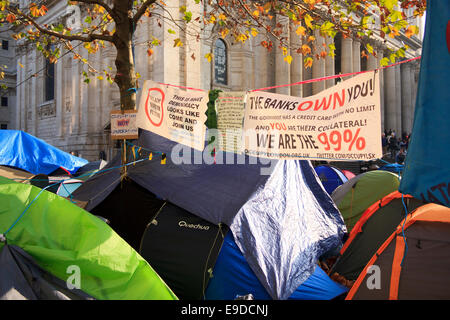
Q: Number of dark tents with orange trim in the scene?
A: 2